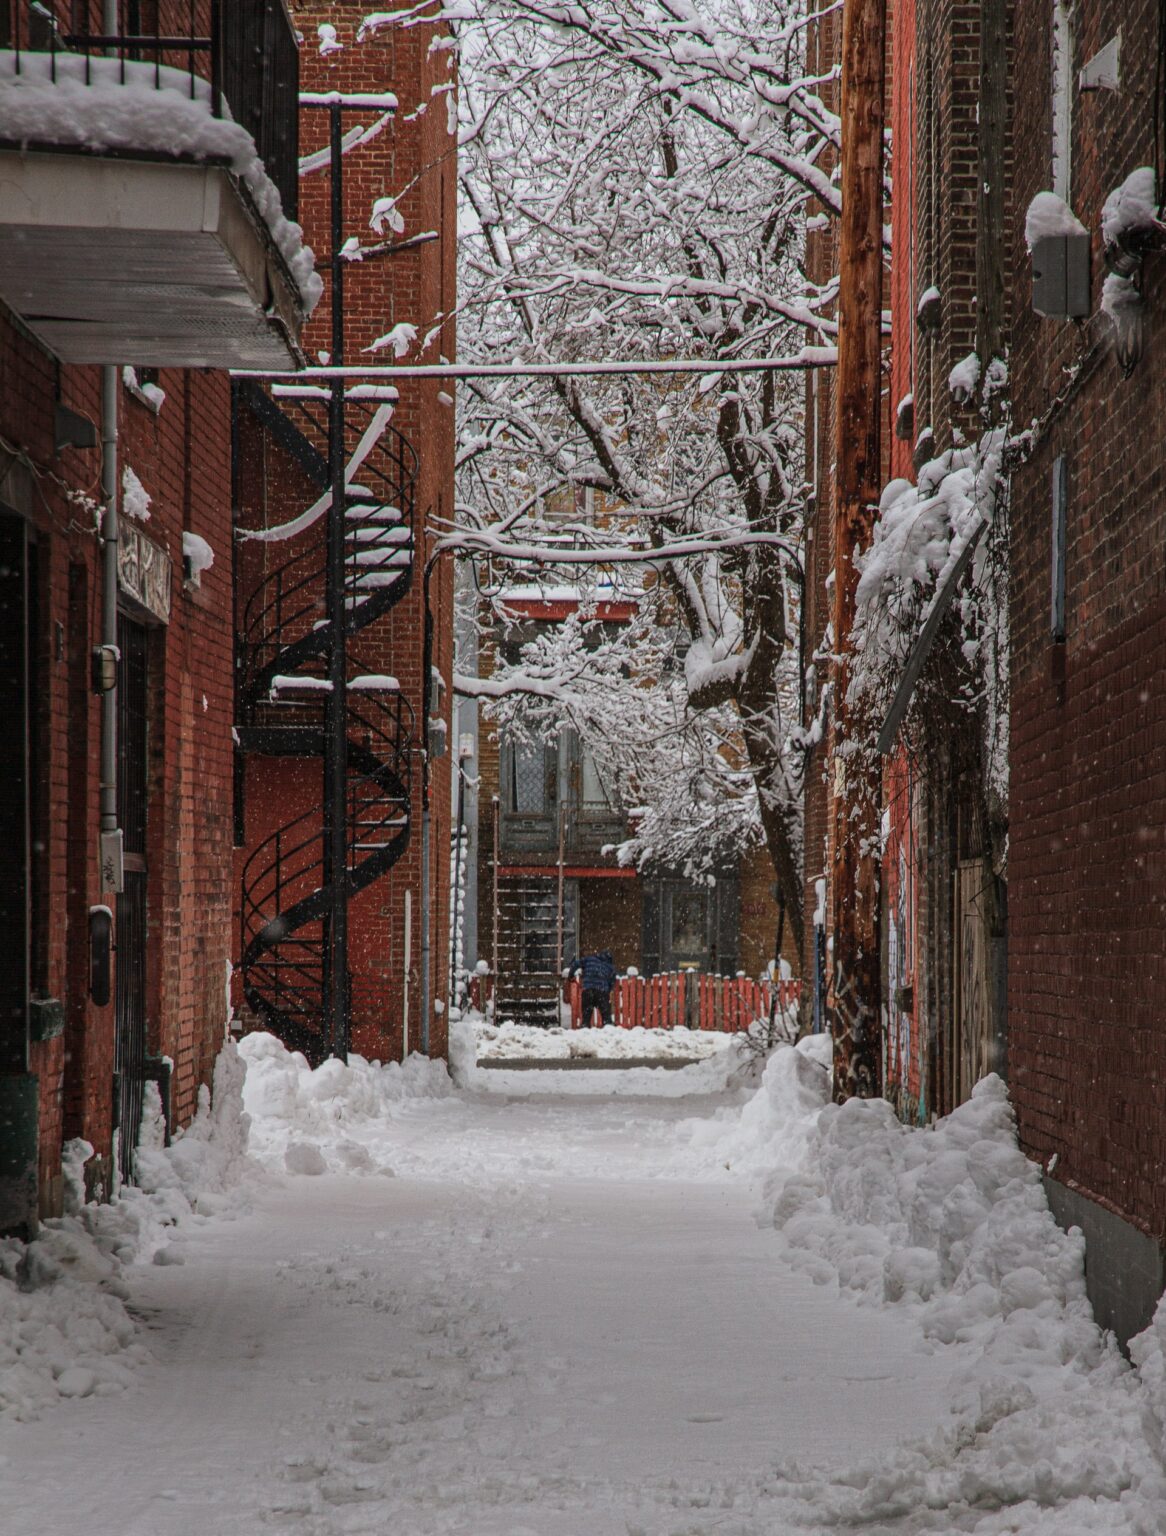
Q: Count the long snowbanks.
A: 2